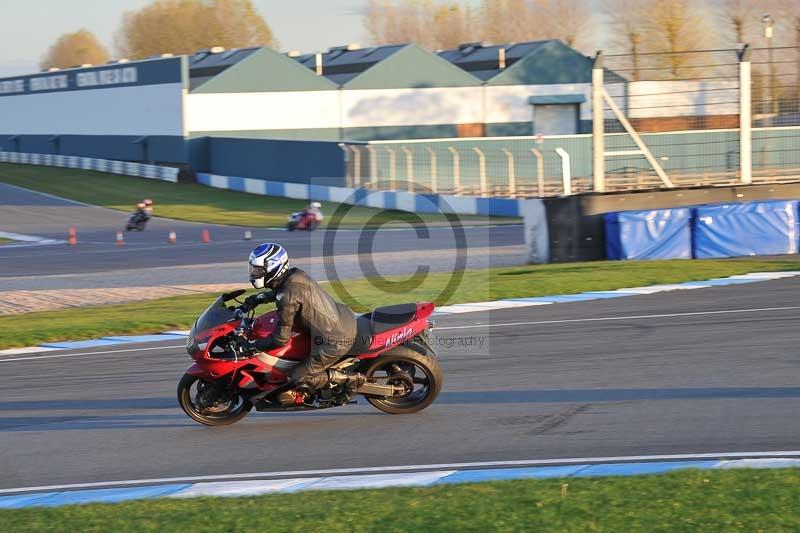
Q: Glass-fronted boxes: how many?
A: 0